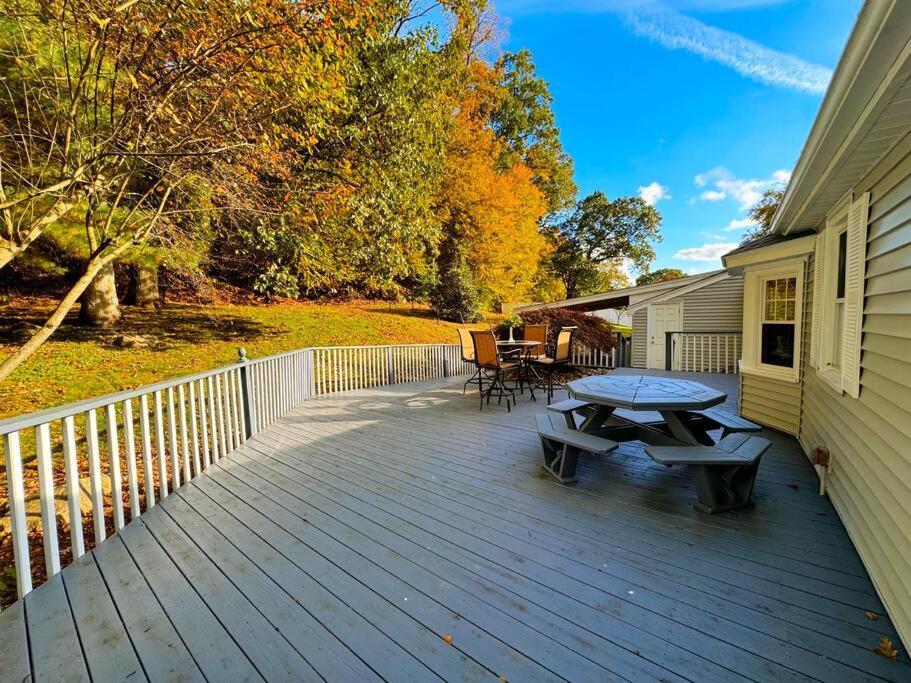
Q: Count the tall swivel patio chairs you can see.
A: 4